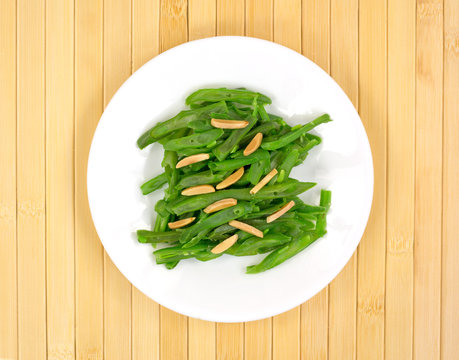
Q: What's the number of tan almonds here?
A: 11